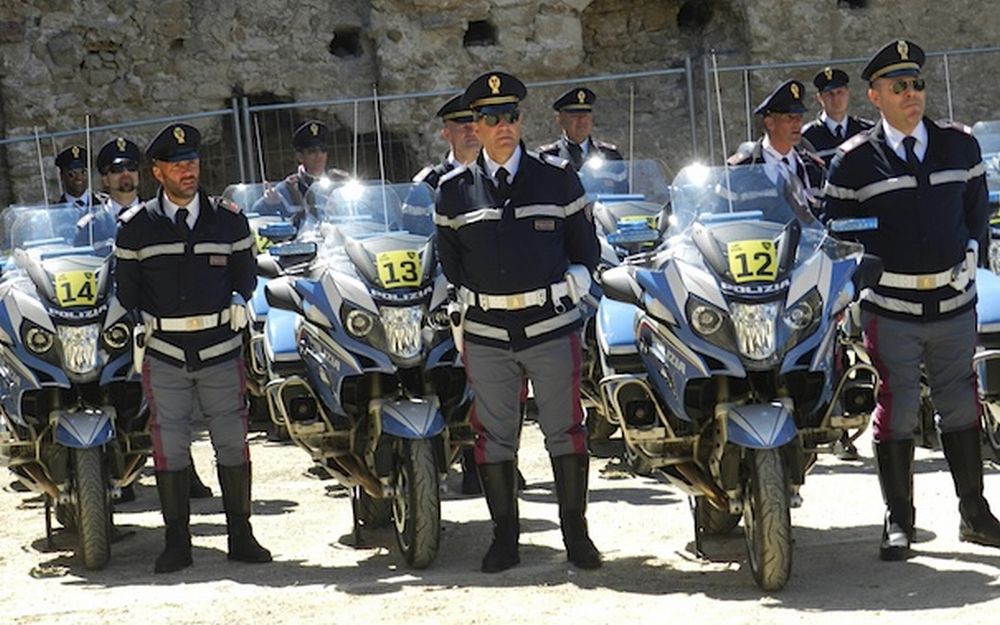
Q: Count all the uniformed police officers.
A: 10